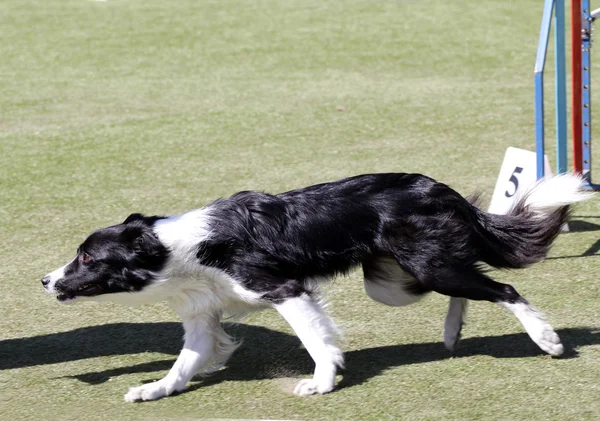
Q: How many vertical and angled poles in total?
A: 4